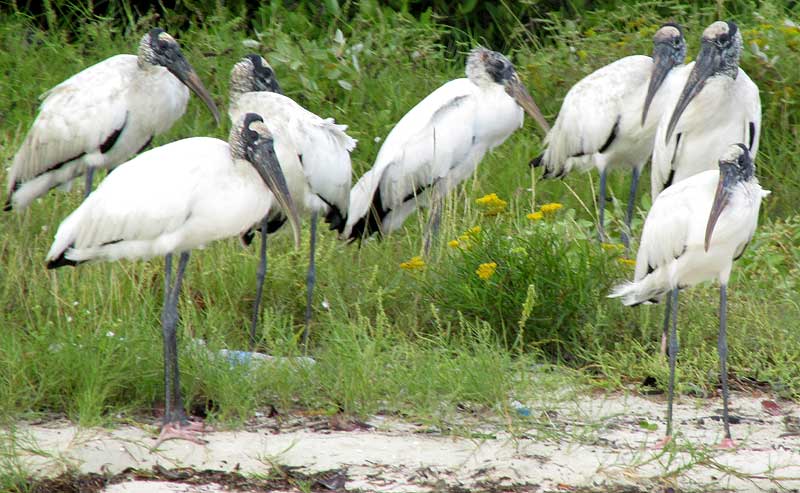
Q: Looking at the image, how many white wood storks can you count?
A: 7